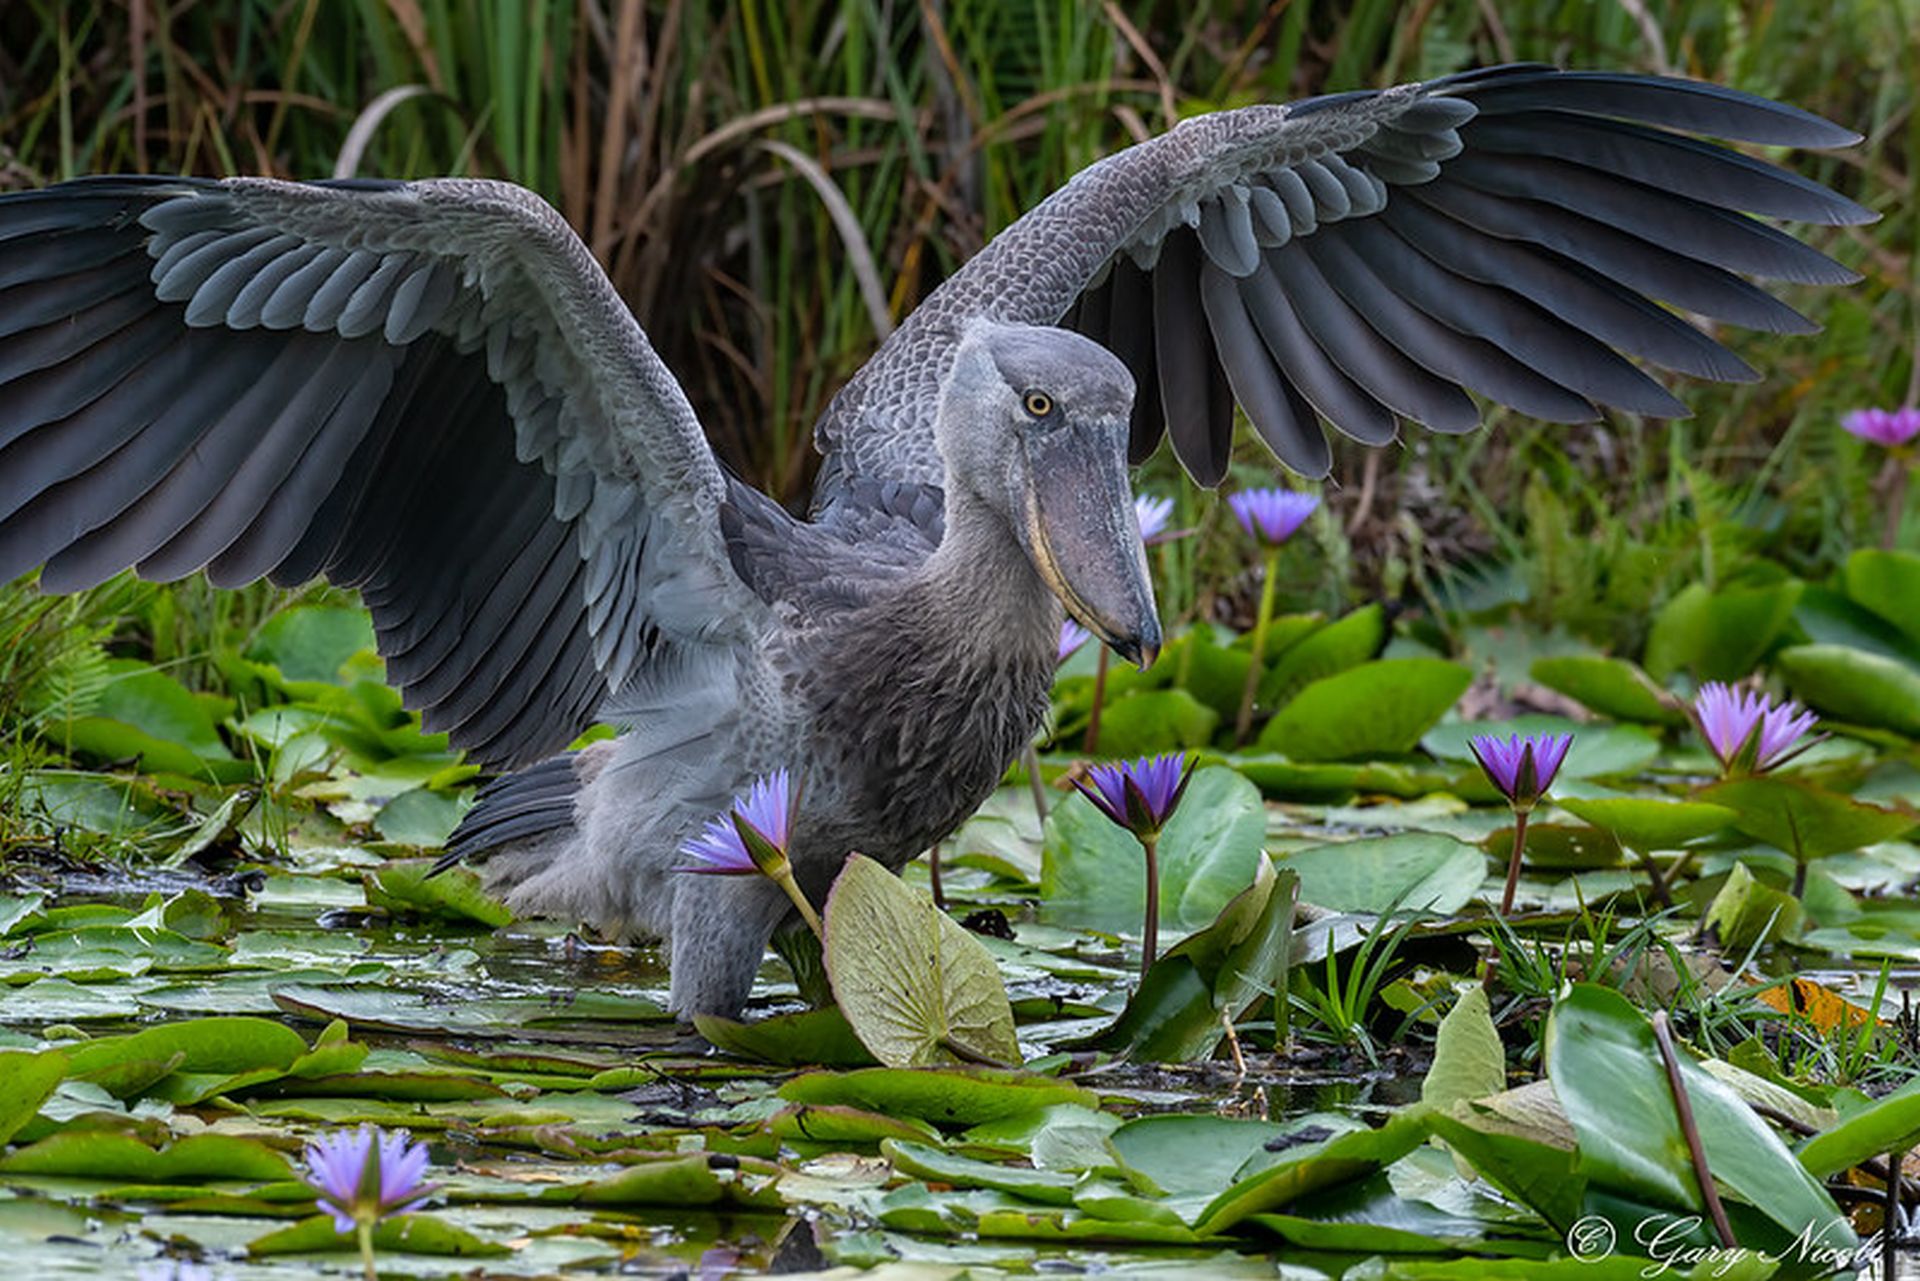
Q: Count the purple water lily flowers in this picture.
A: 9